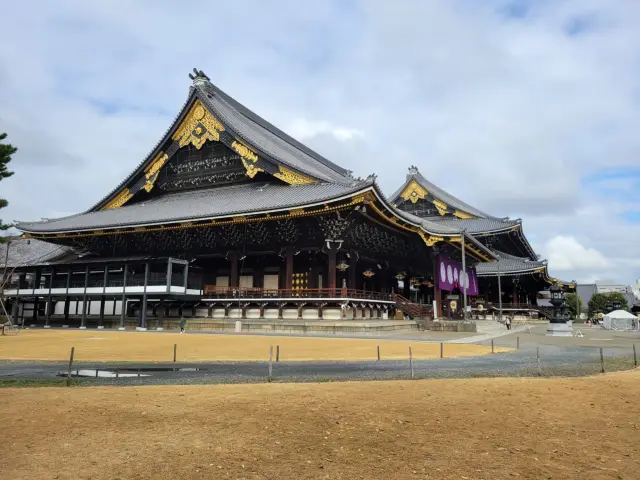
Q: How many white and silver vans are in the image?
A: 0